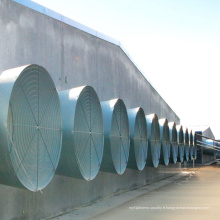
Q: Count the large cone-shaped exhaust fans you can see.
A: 11